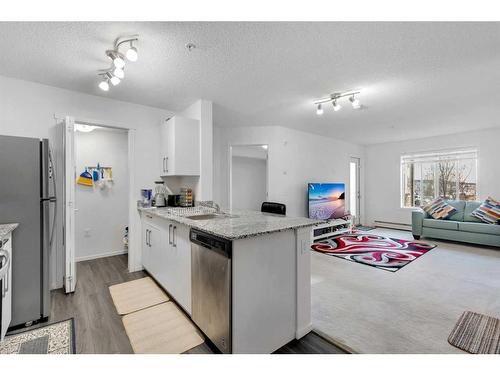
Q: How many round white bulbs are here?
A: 8